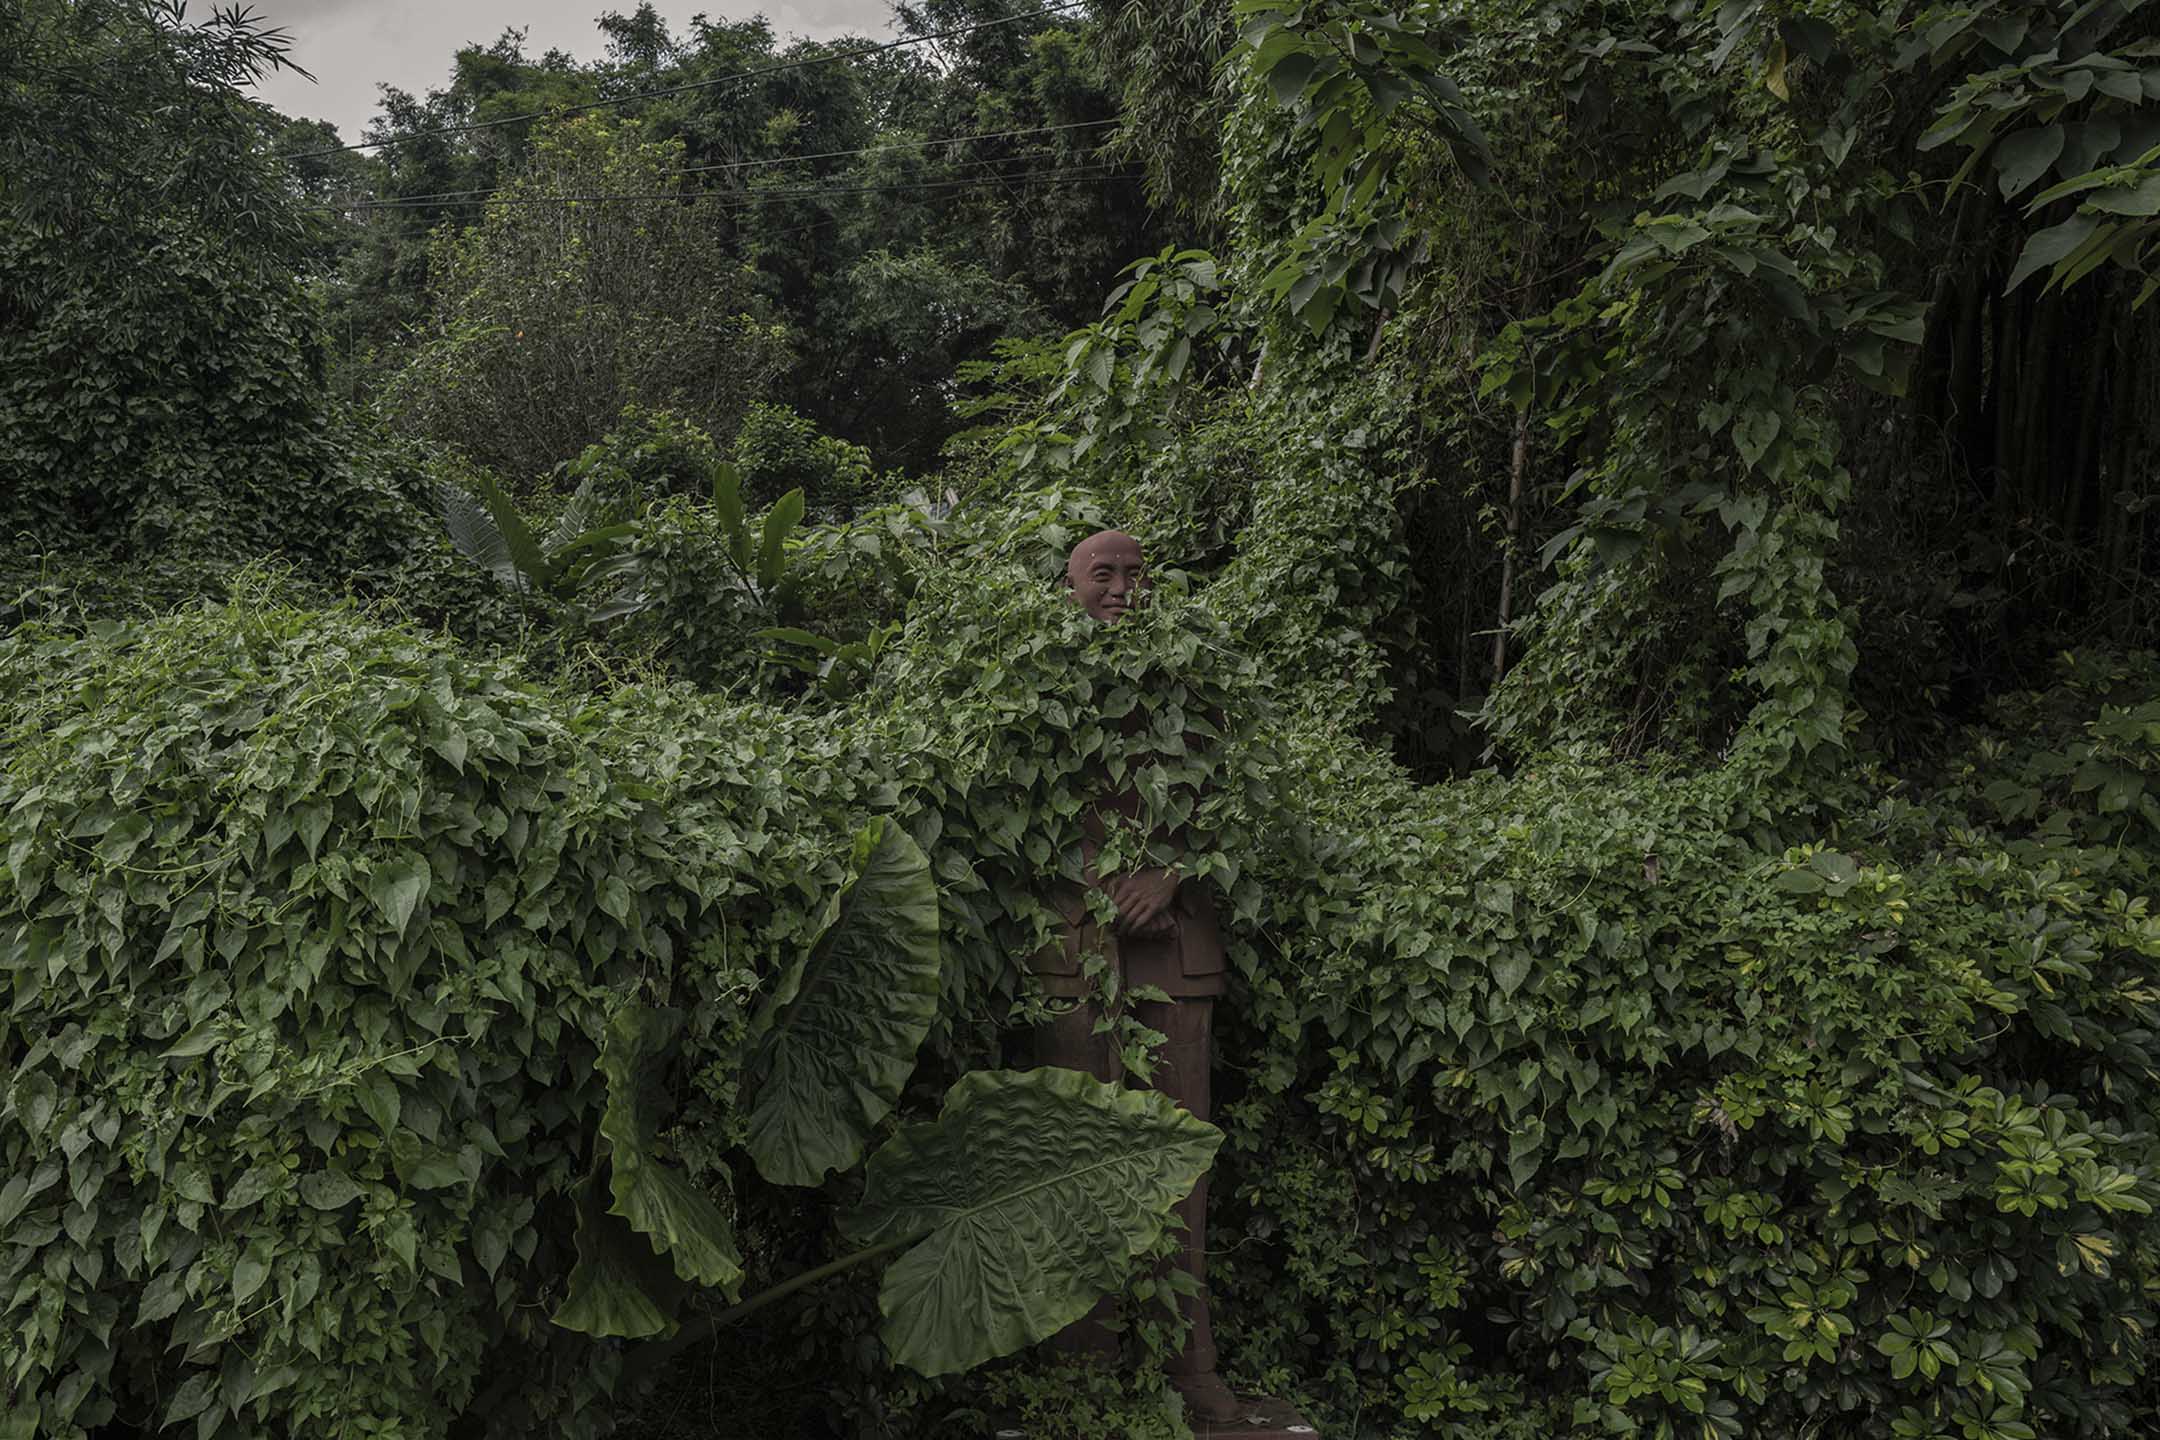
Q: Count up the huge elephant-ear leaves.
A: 3